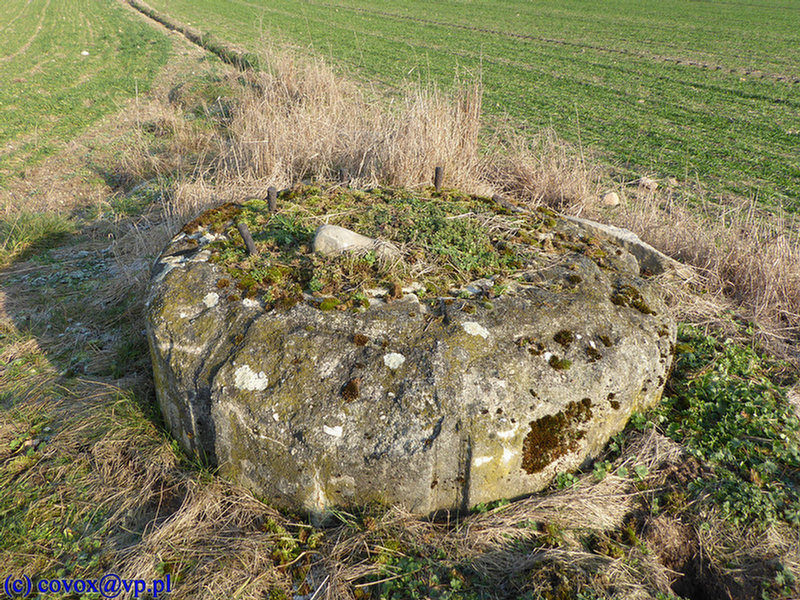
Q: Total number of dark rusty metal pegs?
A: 4